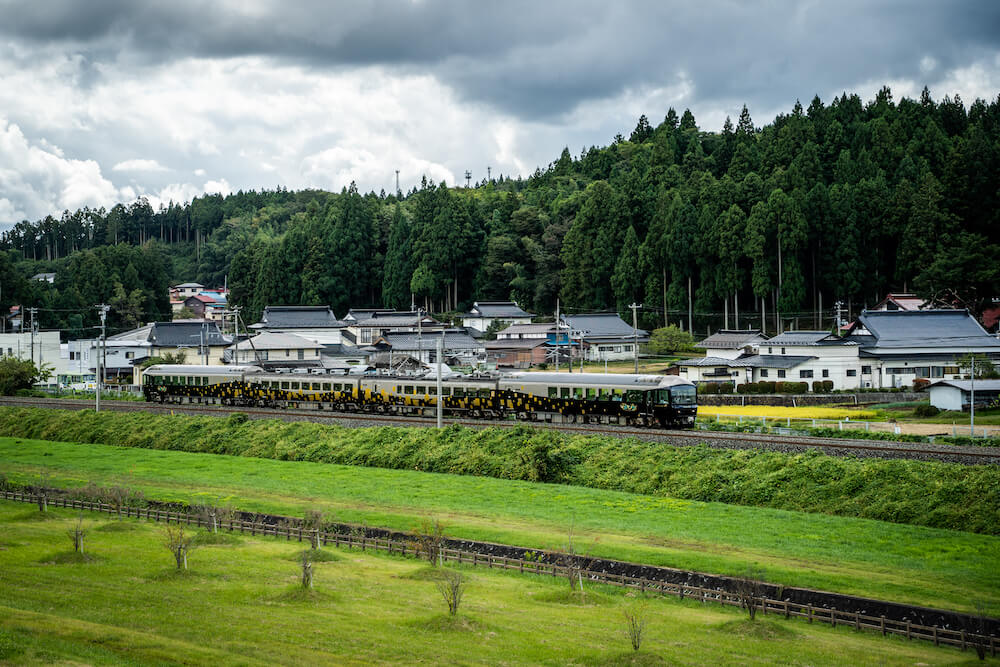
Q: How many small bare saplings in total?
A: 13